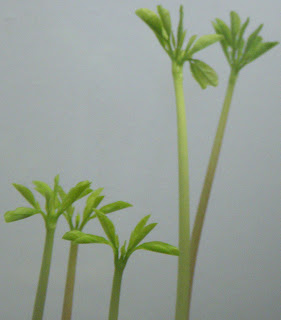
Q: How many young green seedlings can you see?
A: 5